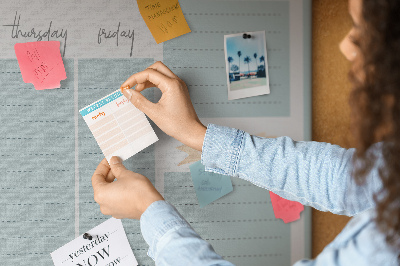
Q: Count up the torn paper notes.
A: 2